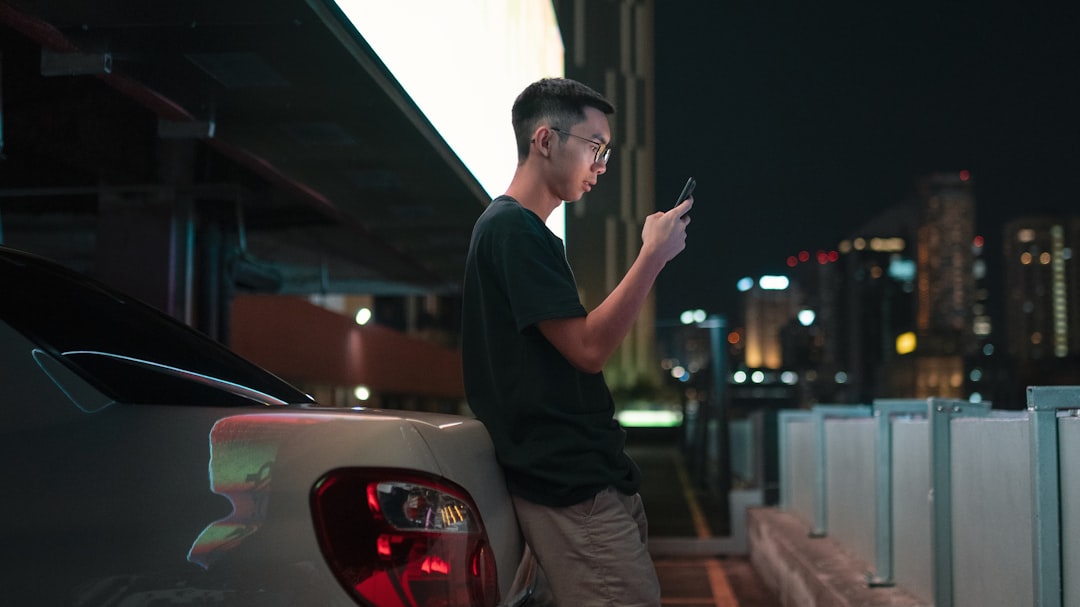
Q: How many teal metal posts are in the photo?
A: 5